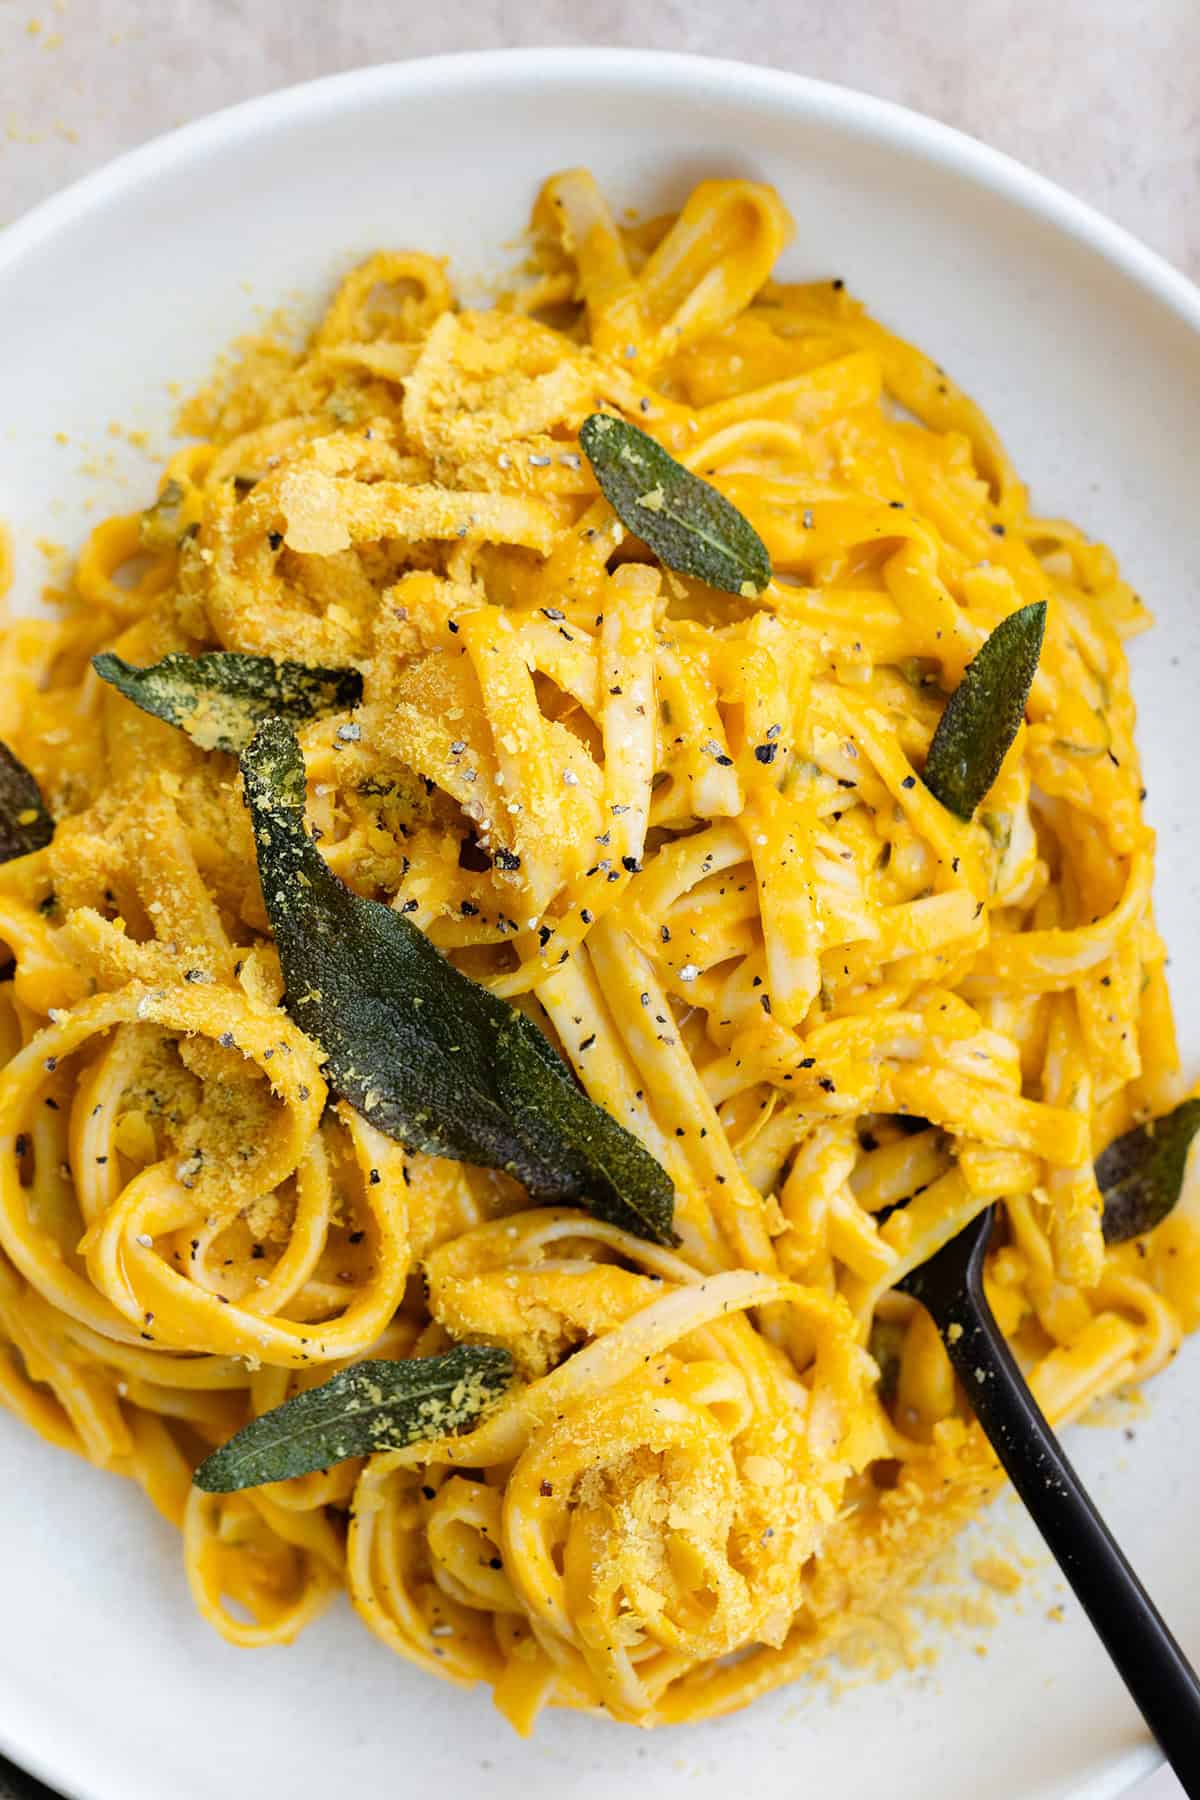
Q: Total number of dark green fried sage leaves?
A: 7